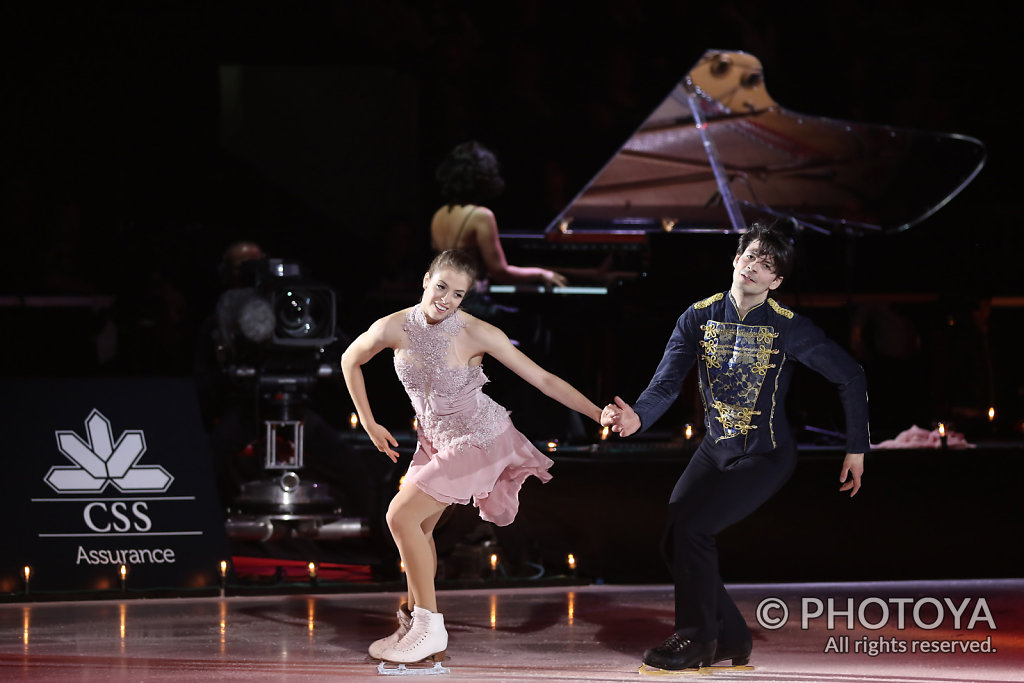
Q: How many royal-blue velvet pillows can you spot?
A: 0